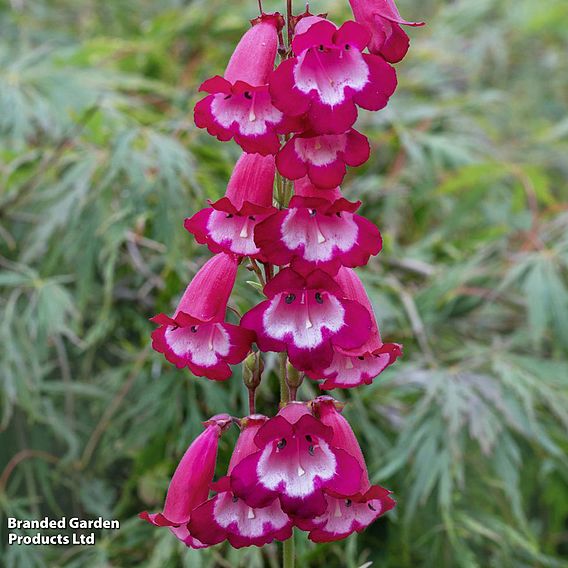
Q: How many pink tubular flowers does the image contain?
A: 13